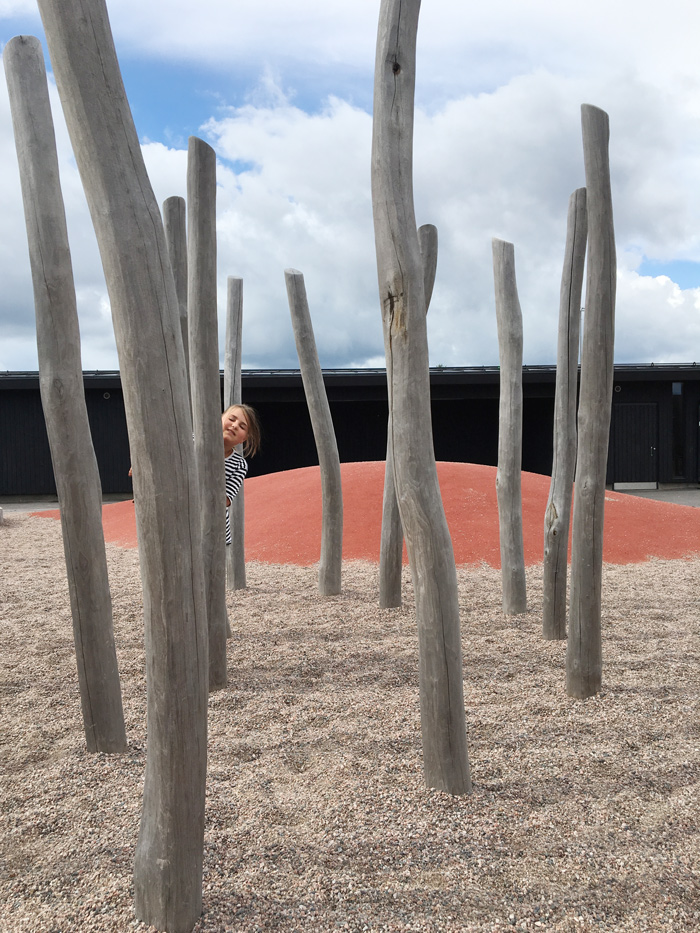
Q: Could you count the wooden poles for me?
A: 11